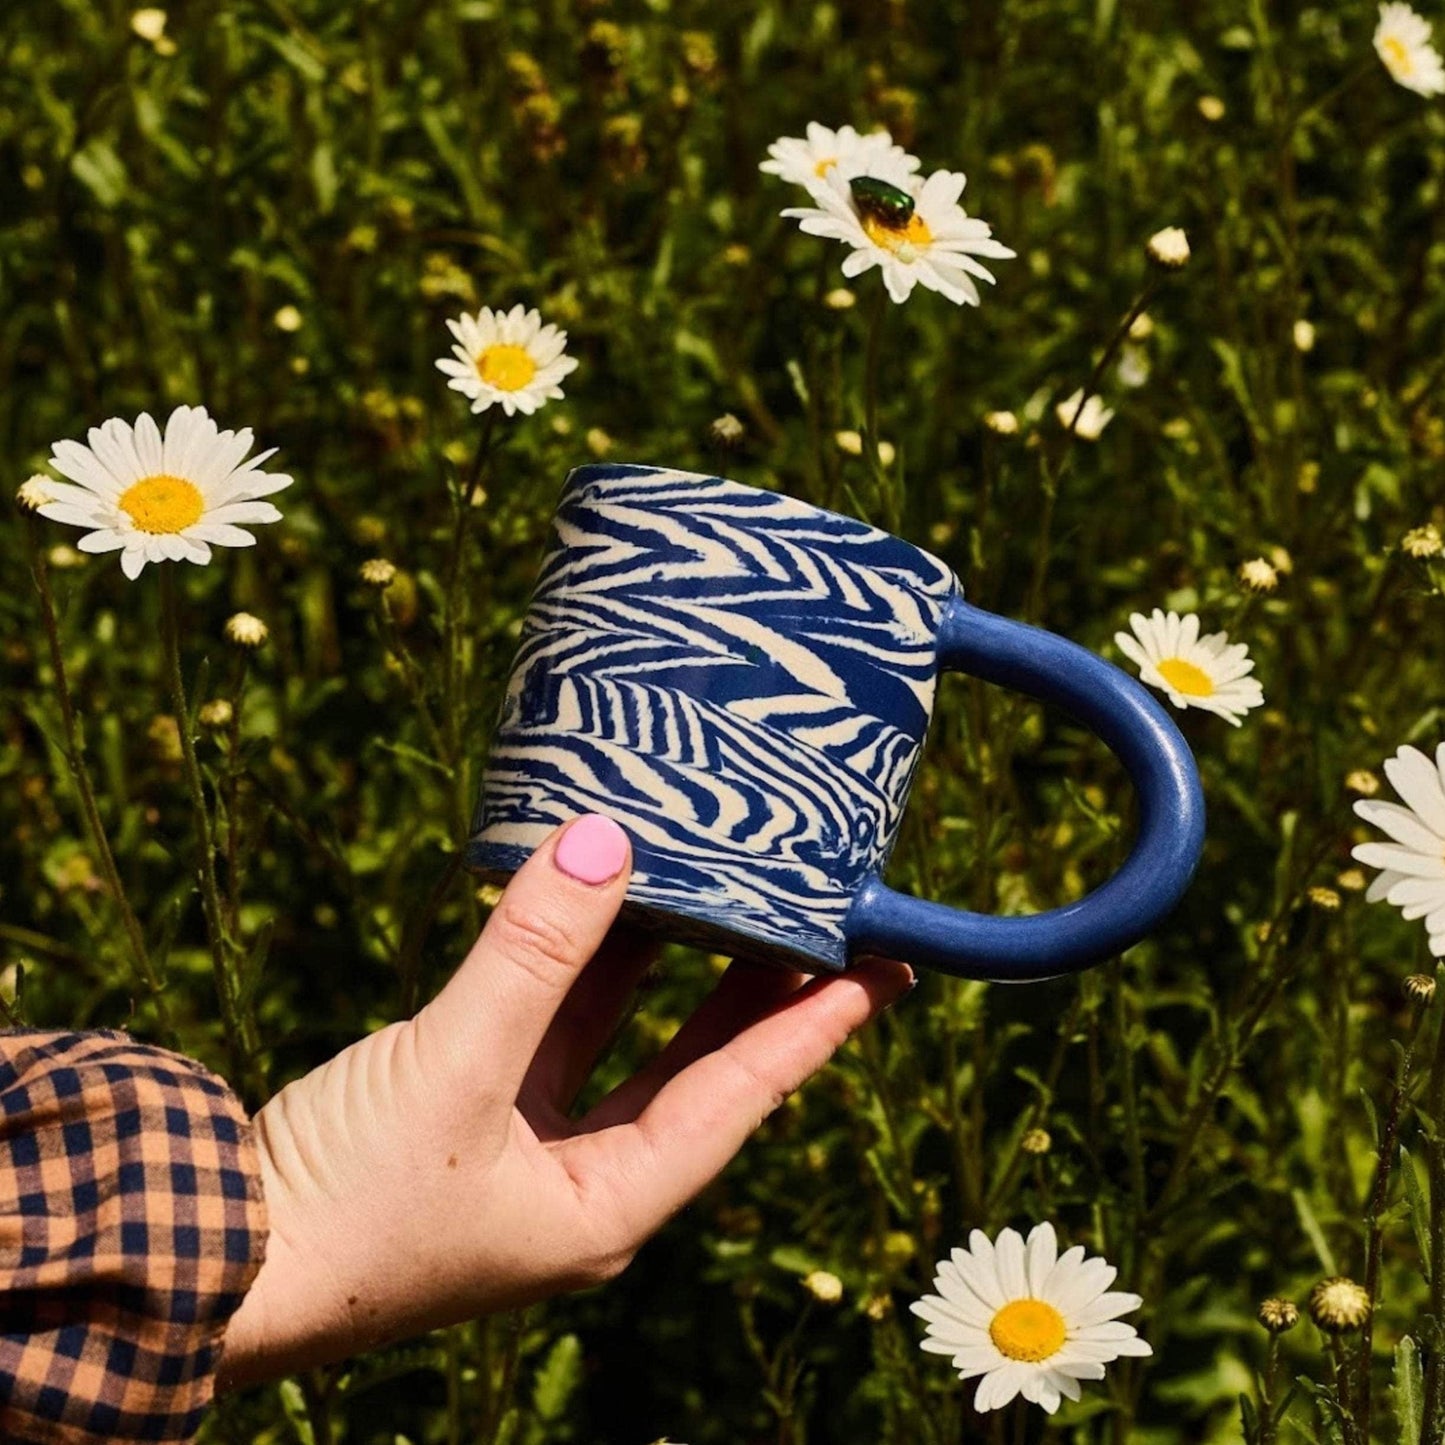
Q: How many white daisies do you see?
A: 8